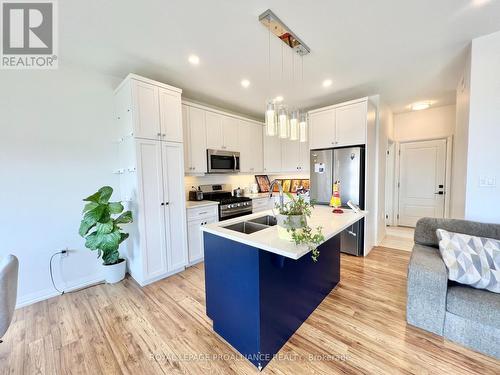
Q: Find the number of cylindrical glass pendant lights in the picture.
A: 4